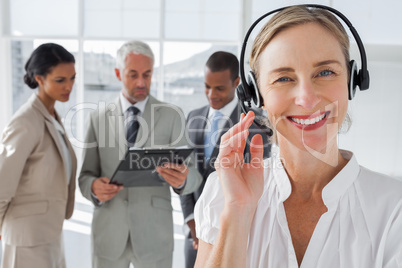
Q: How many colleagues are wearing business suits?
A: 3